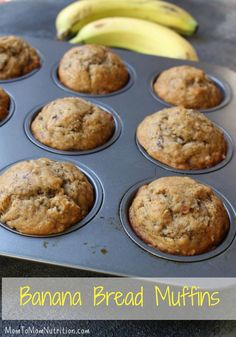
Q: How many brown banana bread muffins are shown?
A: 8